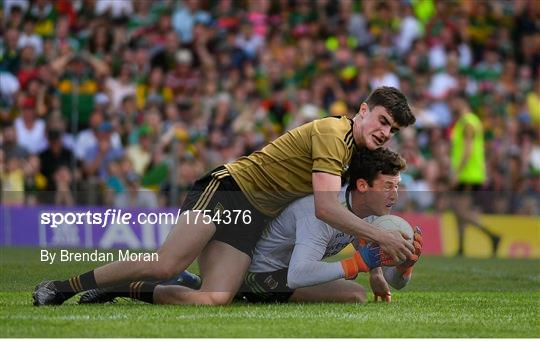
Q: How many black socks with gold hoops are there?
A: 2